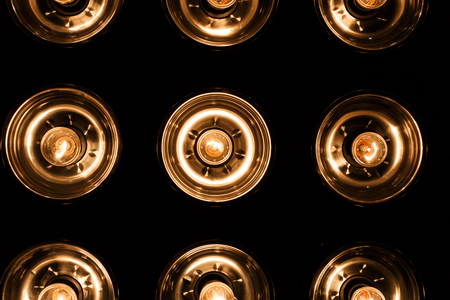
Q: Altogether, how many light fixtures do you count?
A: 9